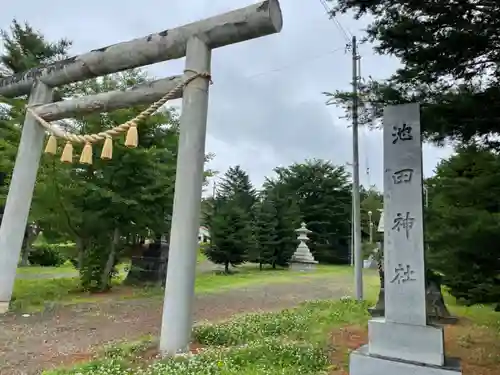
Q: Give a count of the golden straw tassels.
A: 5